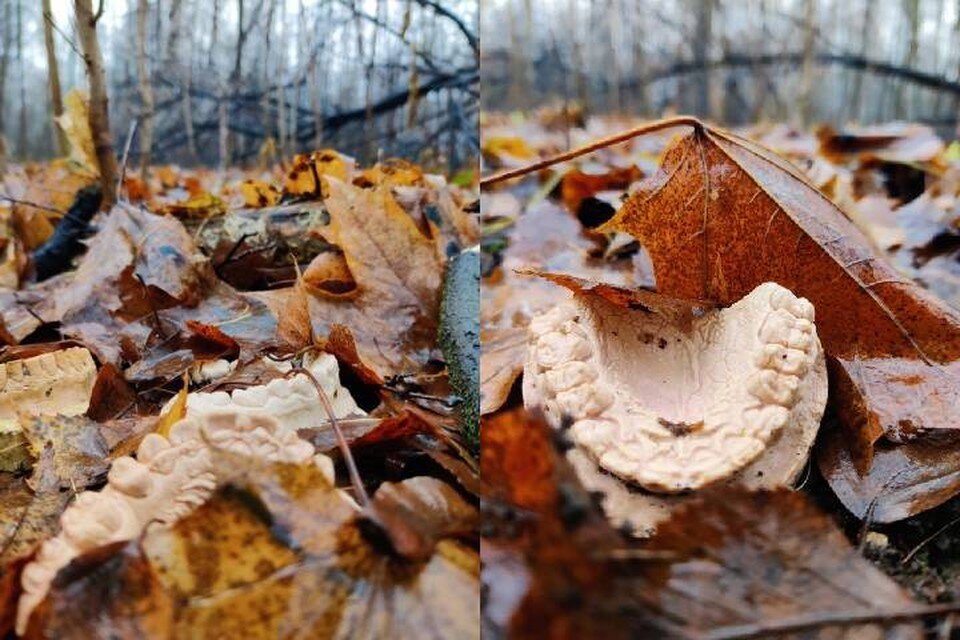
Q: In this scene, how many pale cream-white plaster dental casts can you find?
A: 4